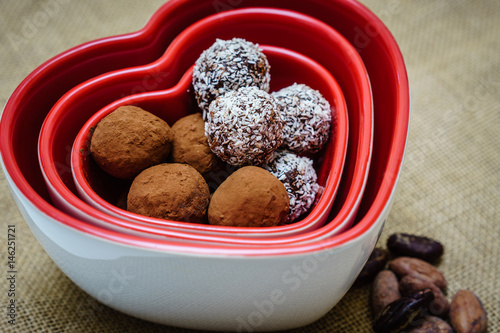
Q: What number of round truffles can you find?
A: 8